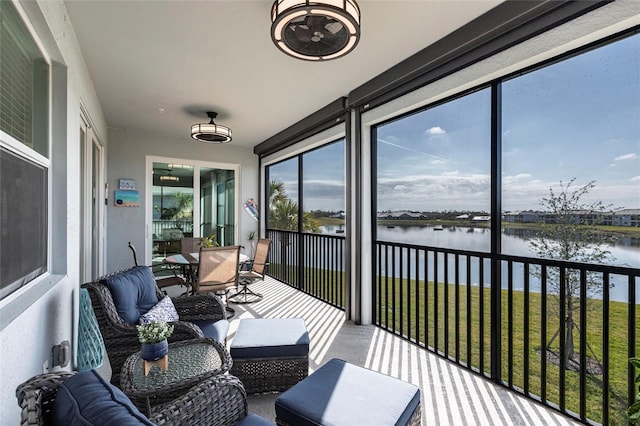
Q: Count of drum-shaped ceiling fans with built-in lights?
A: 2